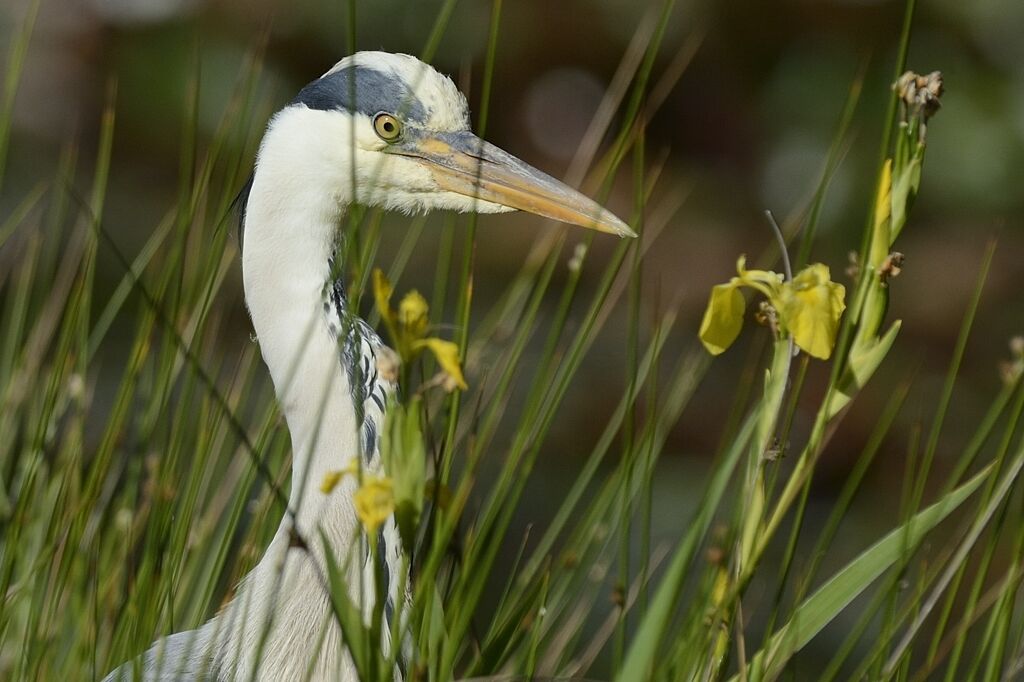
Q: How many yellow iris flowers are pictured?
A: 3